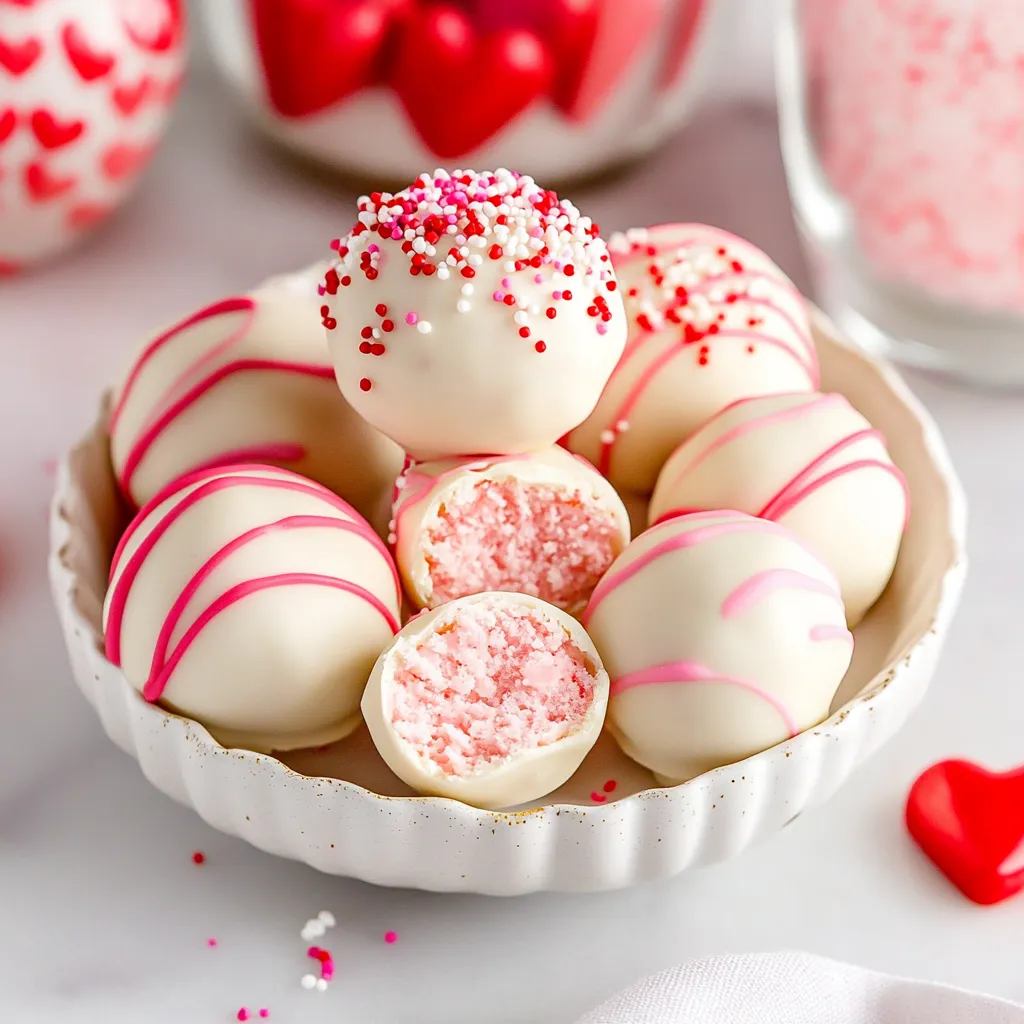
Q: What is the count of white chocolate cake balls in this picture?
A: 8